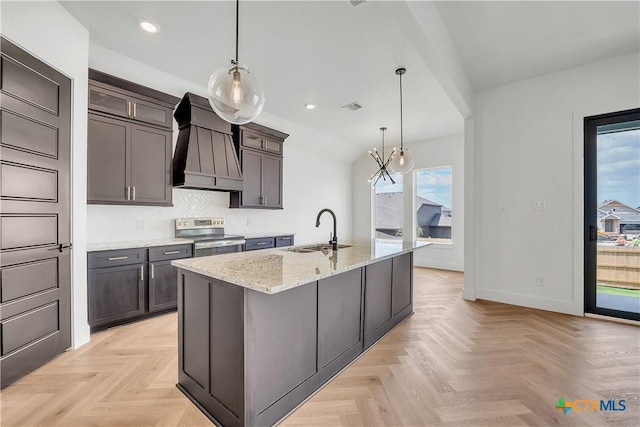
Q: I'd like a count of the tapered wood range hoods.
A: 1